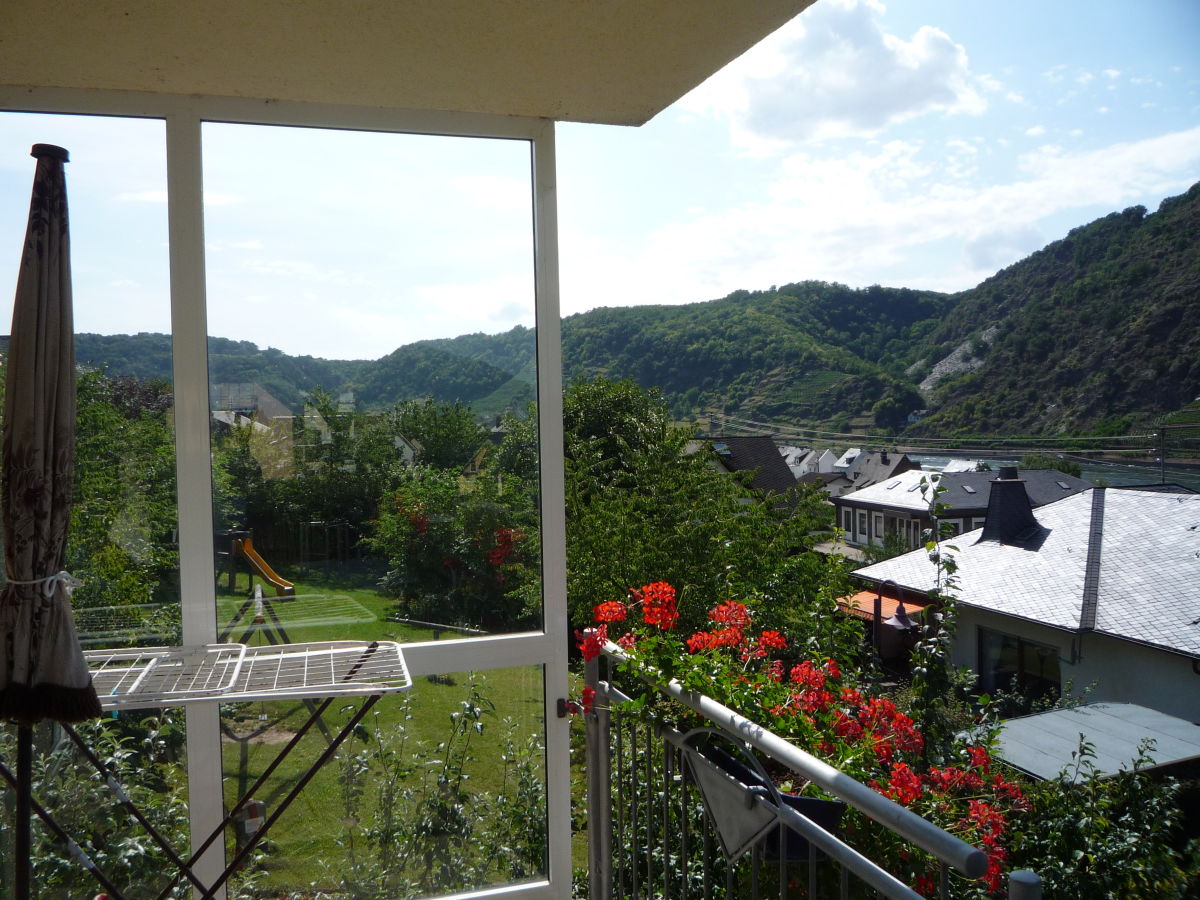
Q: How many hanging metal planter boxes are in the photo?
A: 1